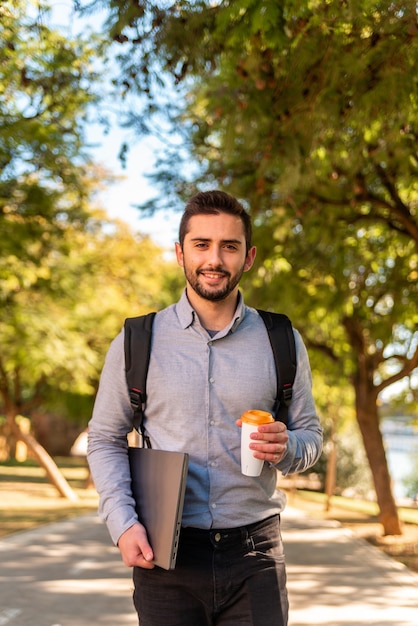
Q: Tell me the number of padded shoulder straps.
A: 2